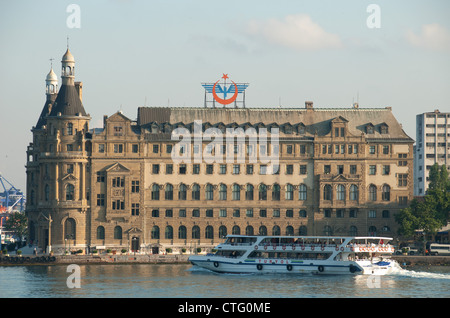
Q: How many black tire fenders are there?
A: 5